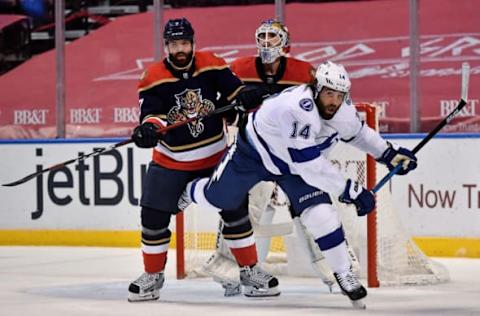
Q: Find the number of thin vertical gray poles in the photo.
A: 4